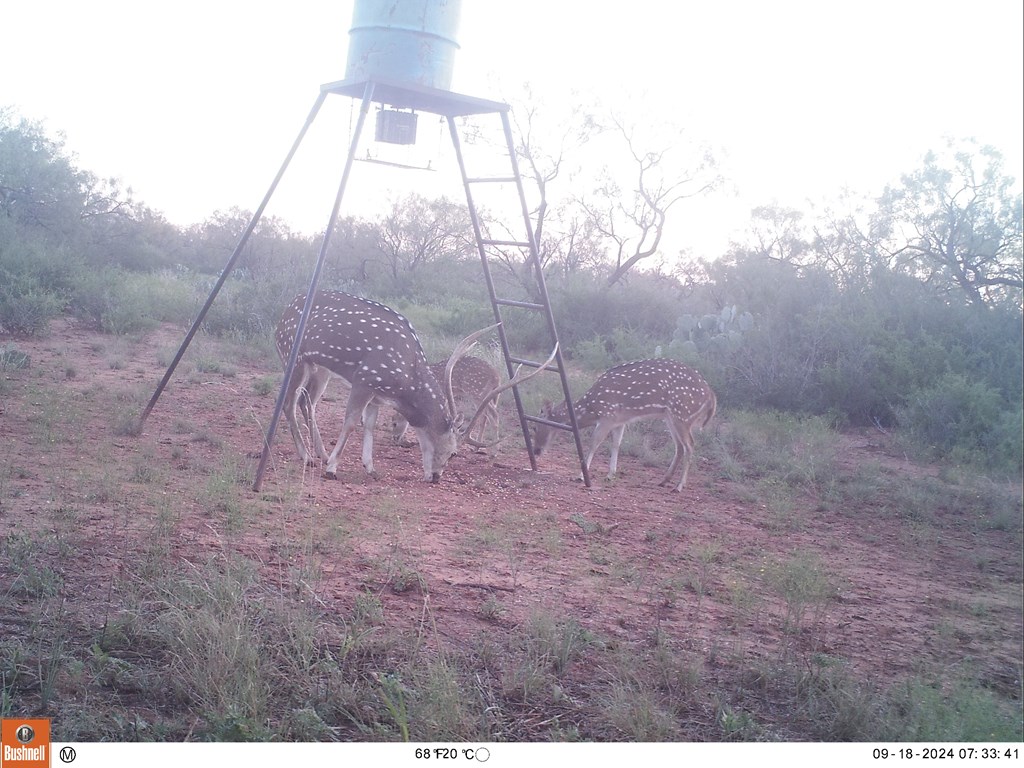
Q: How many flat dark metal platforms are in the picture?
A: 1